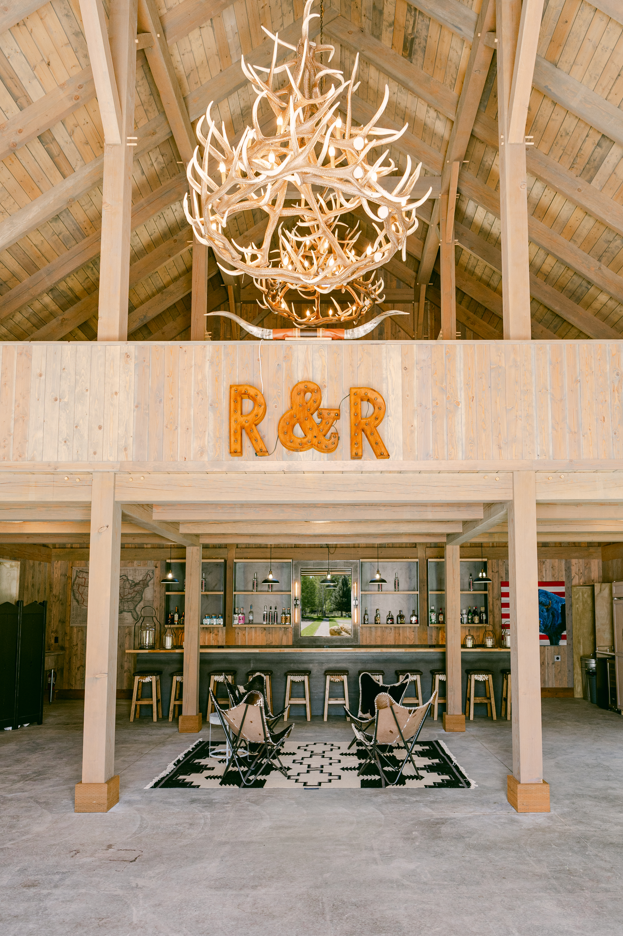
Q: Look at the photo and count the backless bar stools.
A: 11